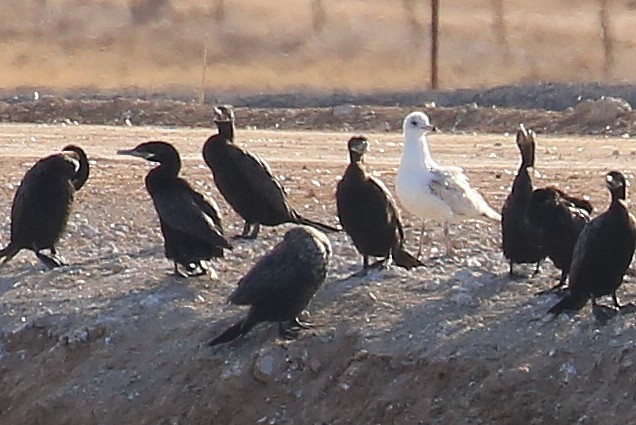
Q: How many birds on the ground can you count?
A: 9